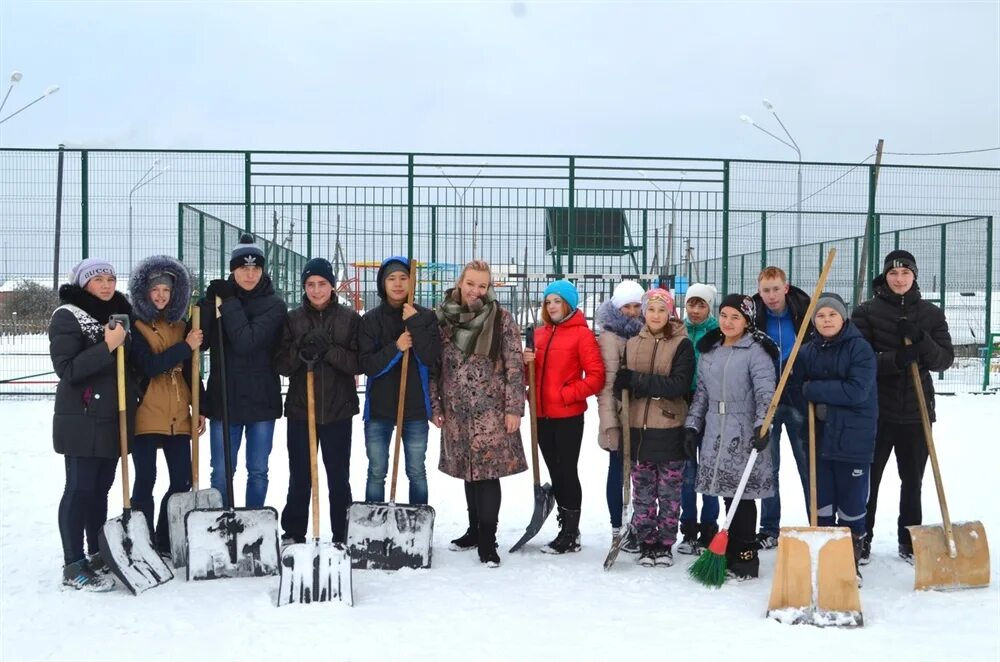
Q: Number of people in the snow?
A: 14